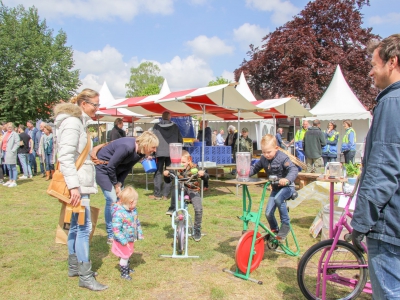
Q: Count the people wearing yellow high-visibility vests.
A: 3